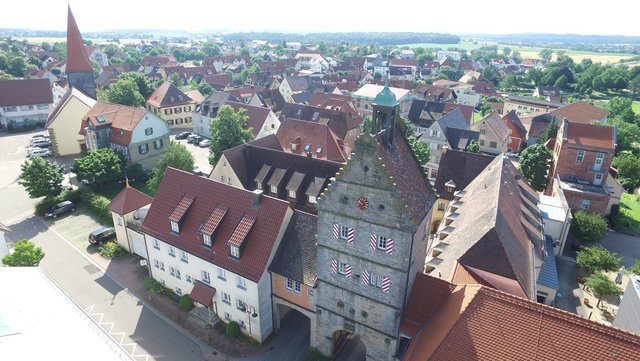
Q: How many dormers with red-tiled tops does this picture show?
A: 3